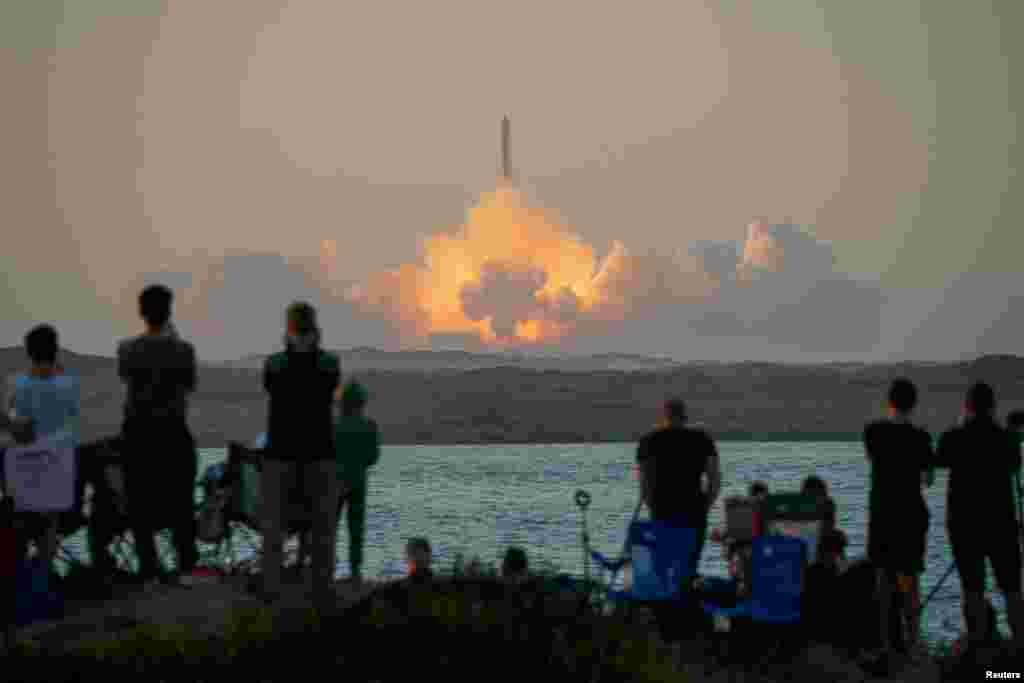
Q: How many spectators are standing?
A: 7